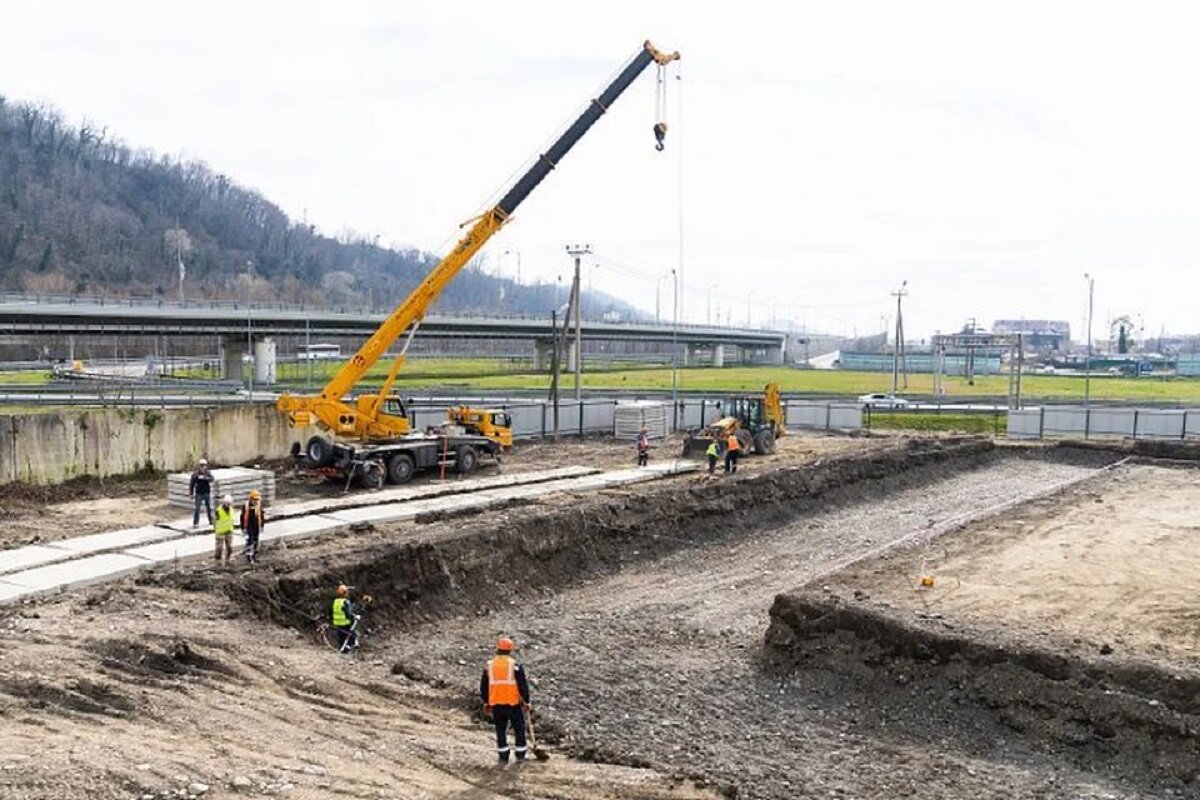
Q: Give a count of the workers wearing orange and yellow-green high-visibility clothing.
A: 6